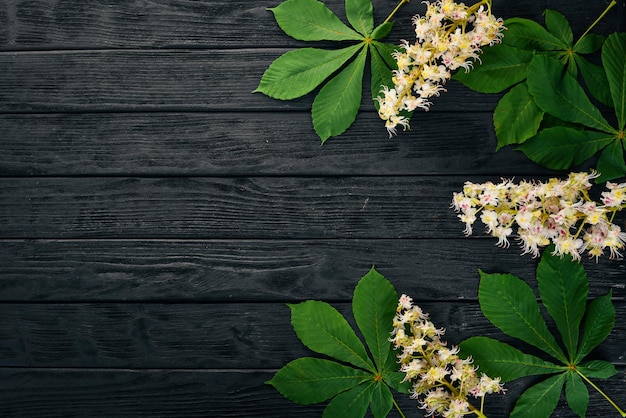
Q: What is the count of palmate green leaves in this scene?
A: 5